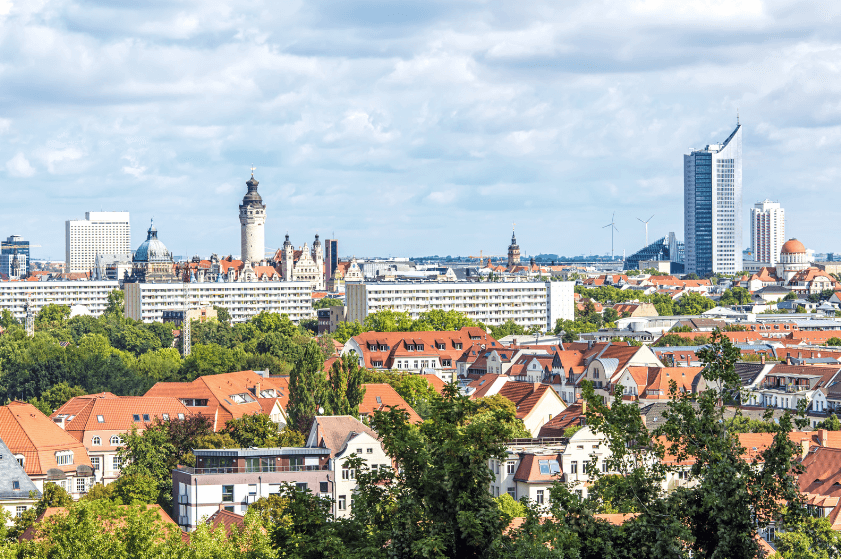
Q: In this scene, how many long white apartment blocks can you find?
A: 3